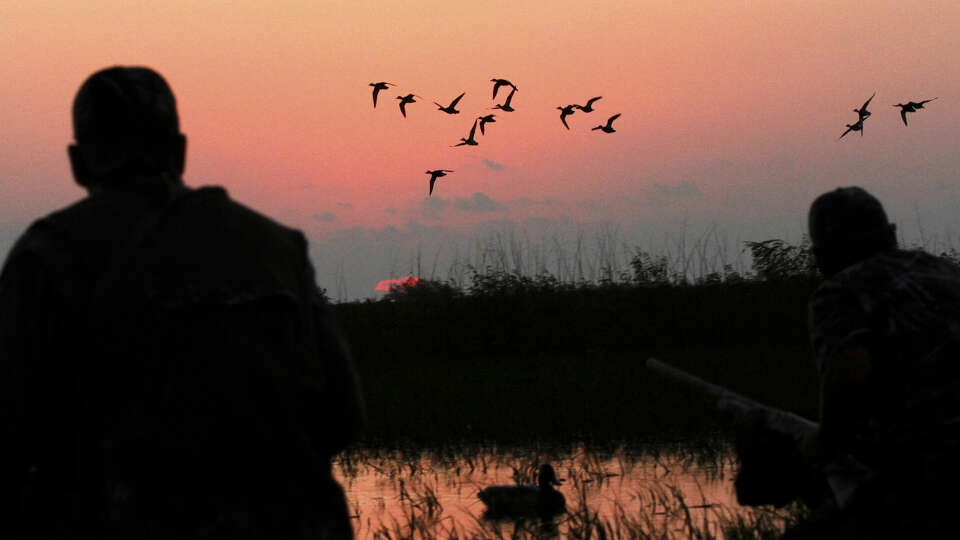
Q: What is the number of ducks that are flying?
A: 14